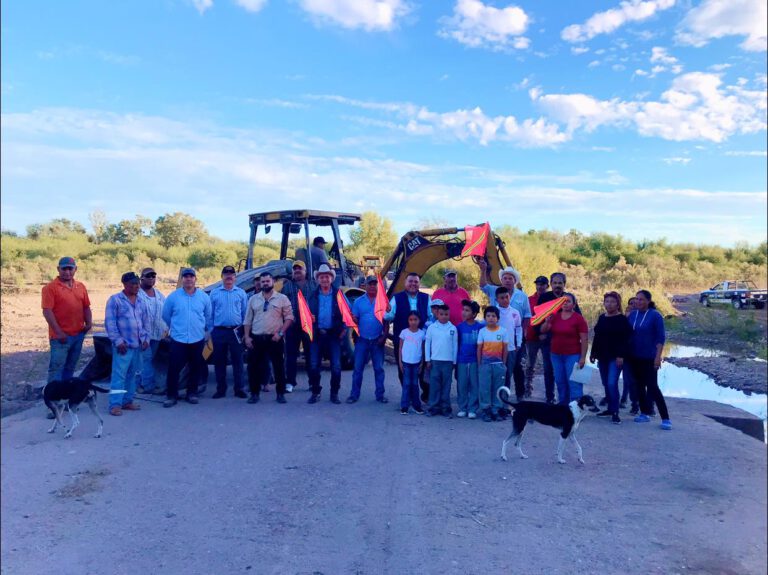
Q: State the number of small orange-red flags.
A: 5